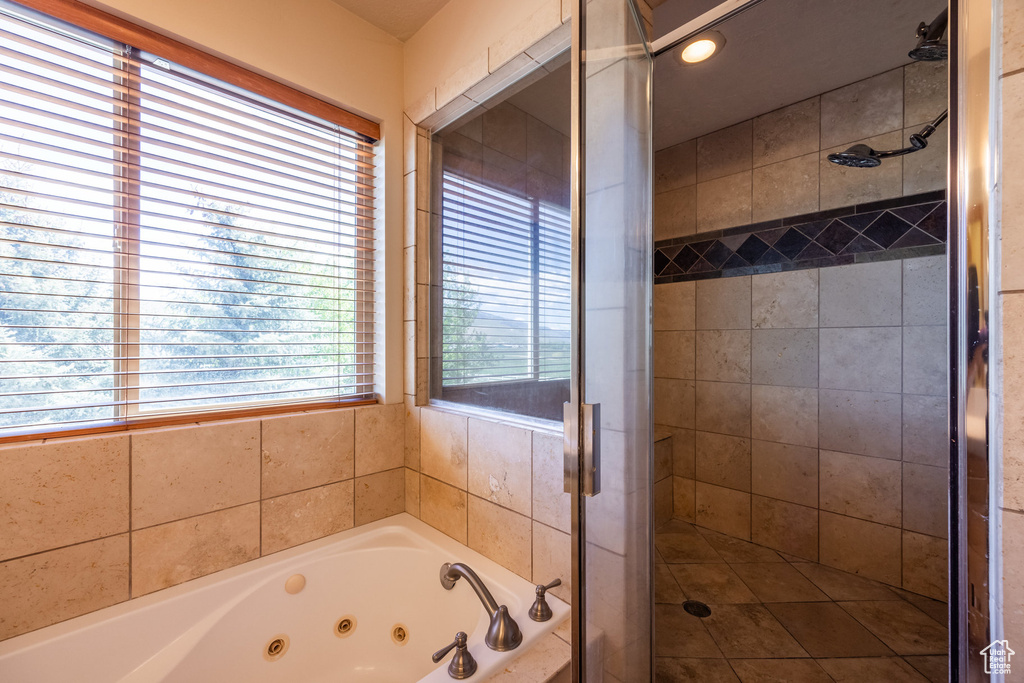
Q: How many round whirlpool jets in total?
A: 3